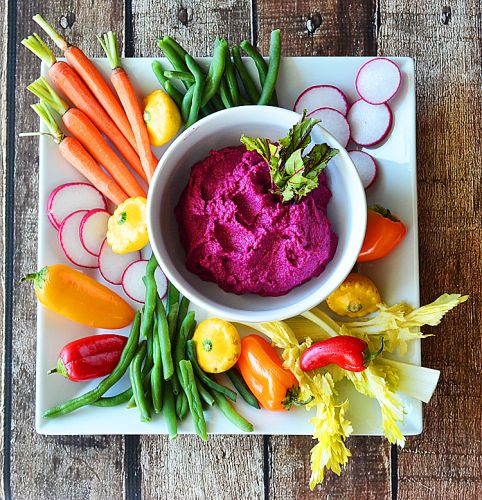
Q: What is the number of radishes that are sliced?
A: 10